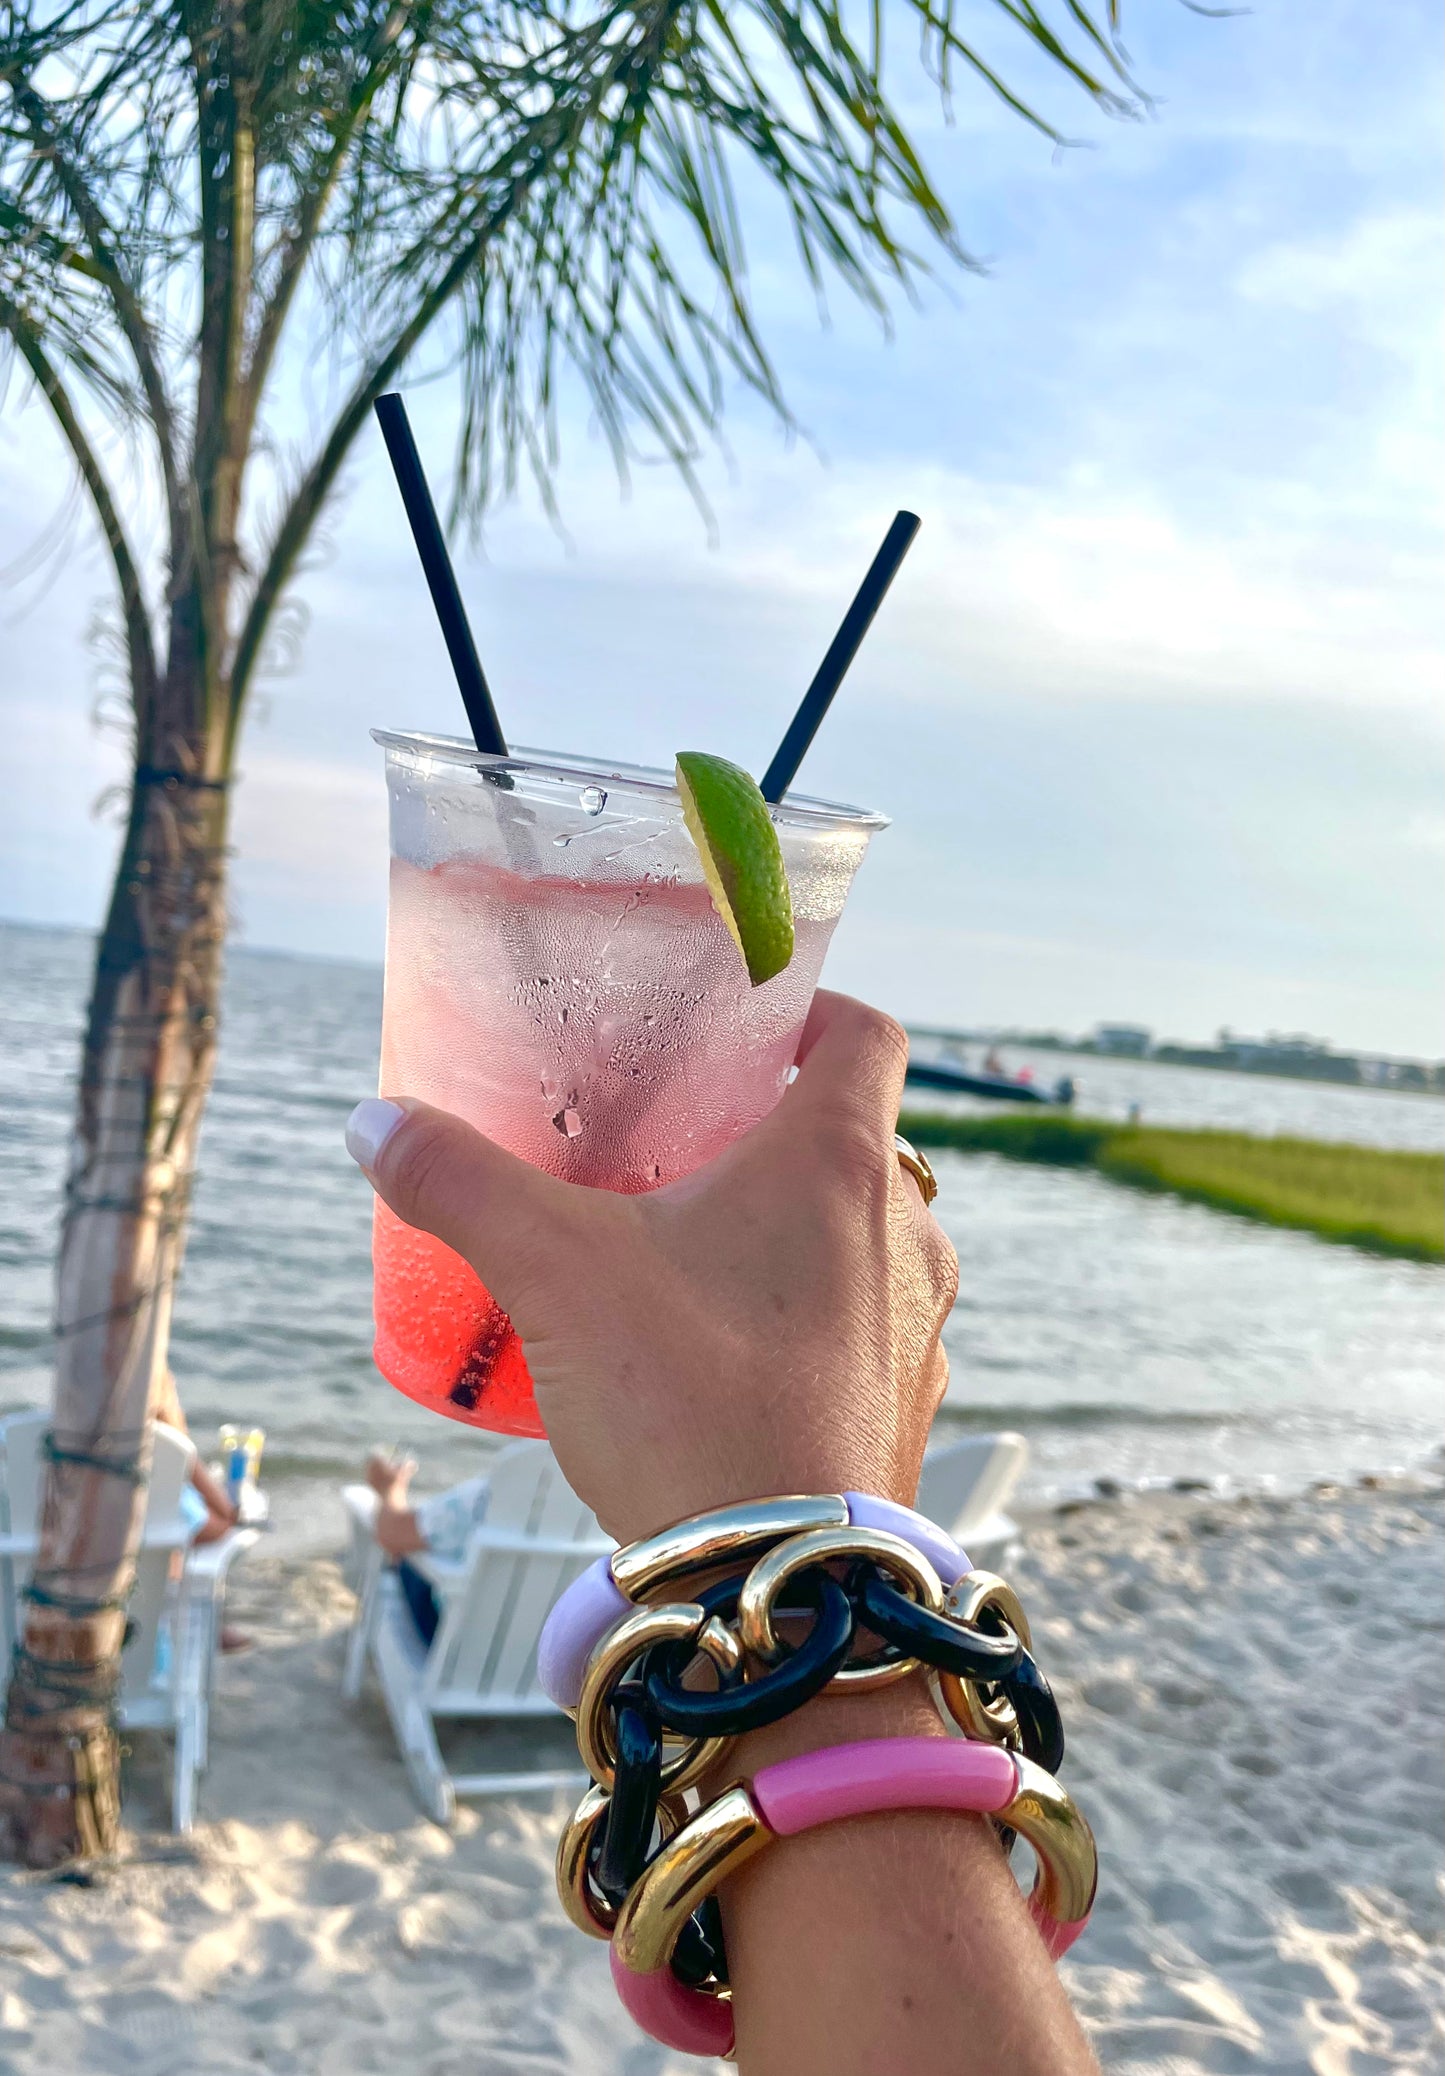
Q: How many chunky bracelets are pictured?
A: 3